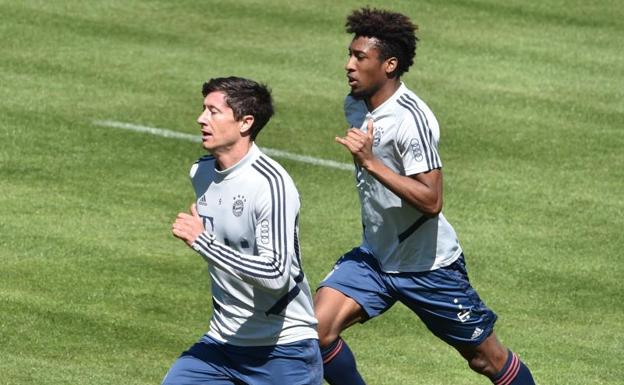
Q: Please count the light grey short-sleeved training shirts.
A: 1